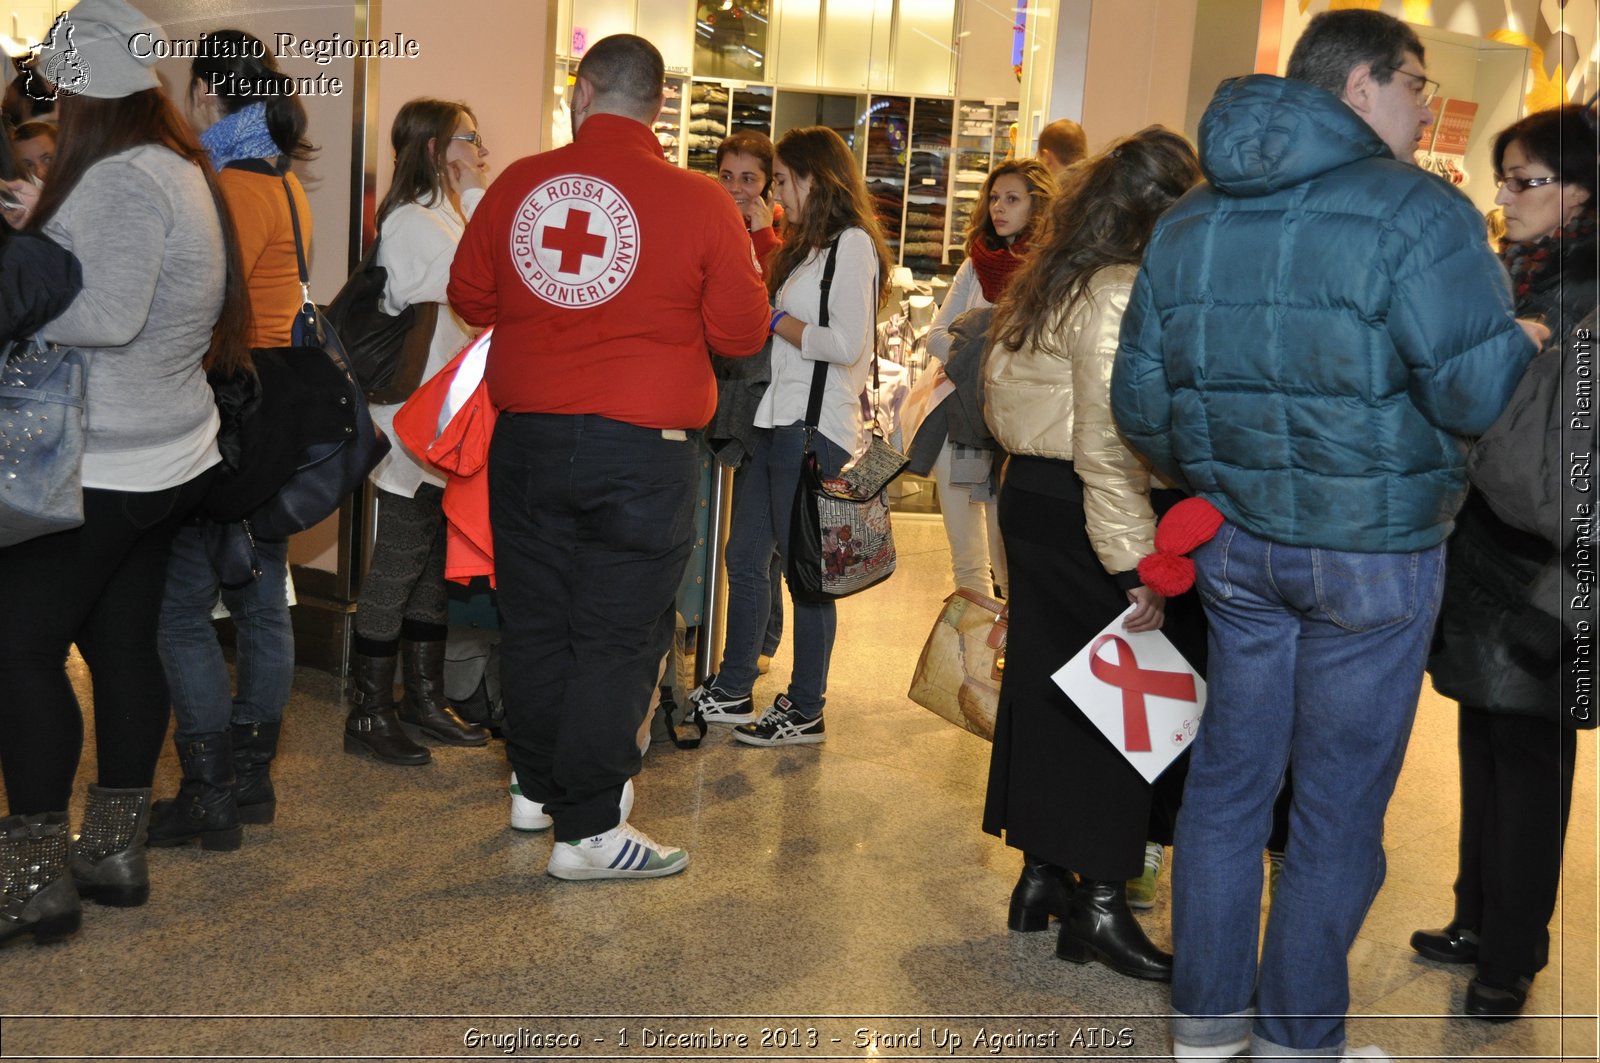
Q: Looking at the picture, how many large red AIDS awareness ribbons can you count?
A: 1